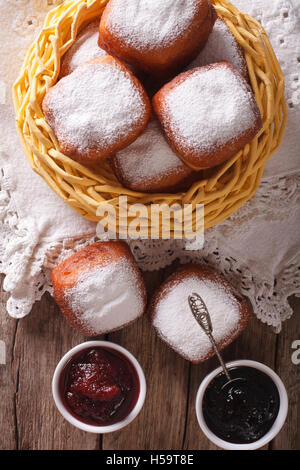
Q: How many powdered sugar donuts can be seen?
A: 8